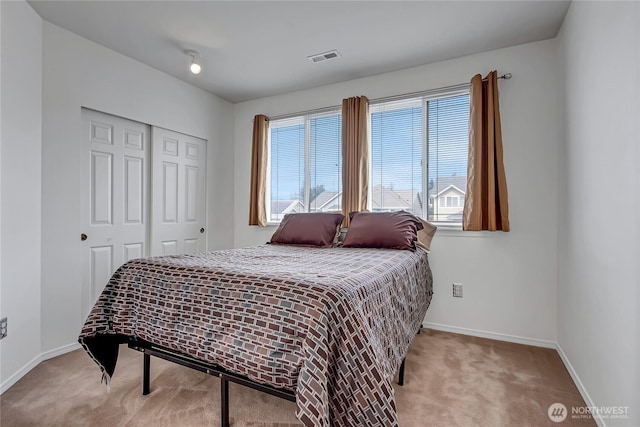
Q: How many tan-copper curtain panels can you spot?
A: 3